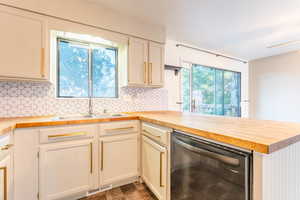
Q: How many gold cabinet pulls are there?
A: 11